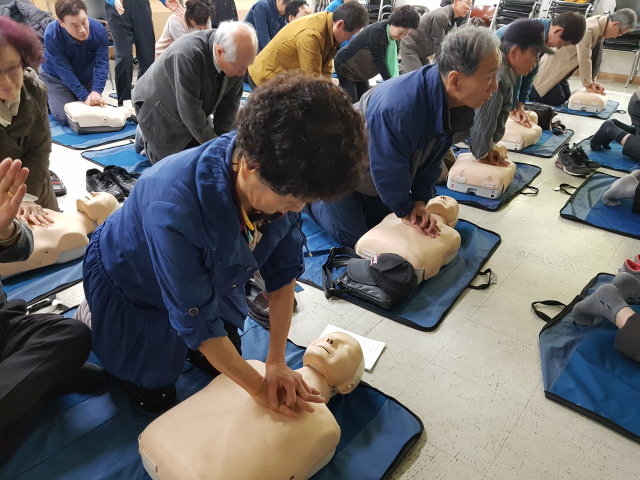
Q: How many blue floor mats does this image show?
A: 11